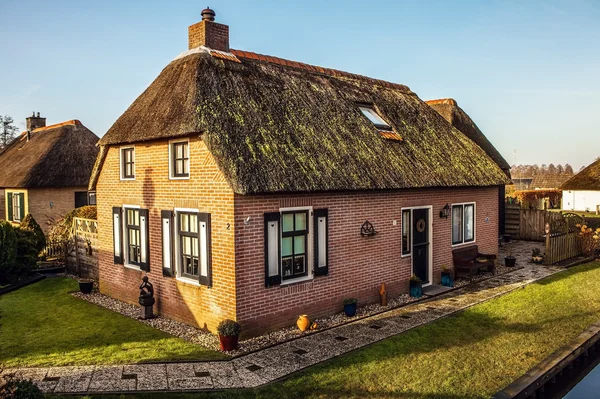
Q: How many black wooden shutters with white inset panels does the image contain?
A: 6